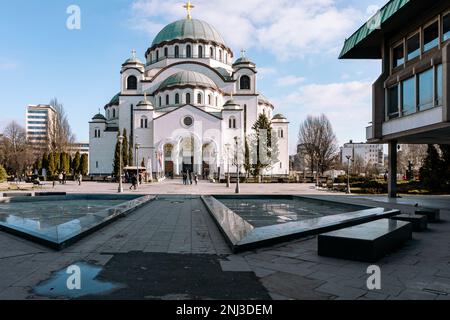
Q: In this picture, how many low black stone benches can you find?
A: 3